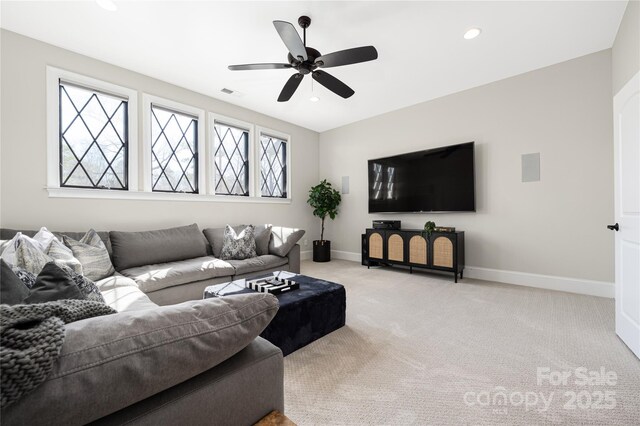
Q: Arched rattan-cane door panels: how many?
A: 4